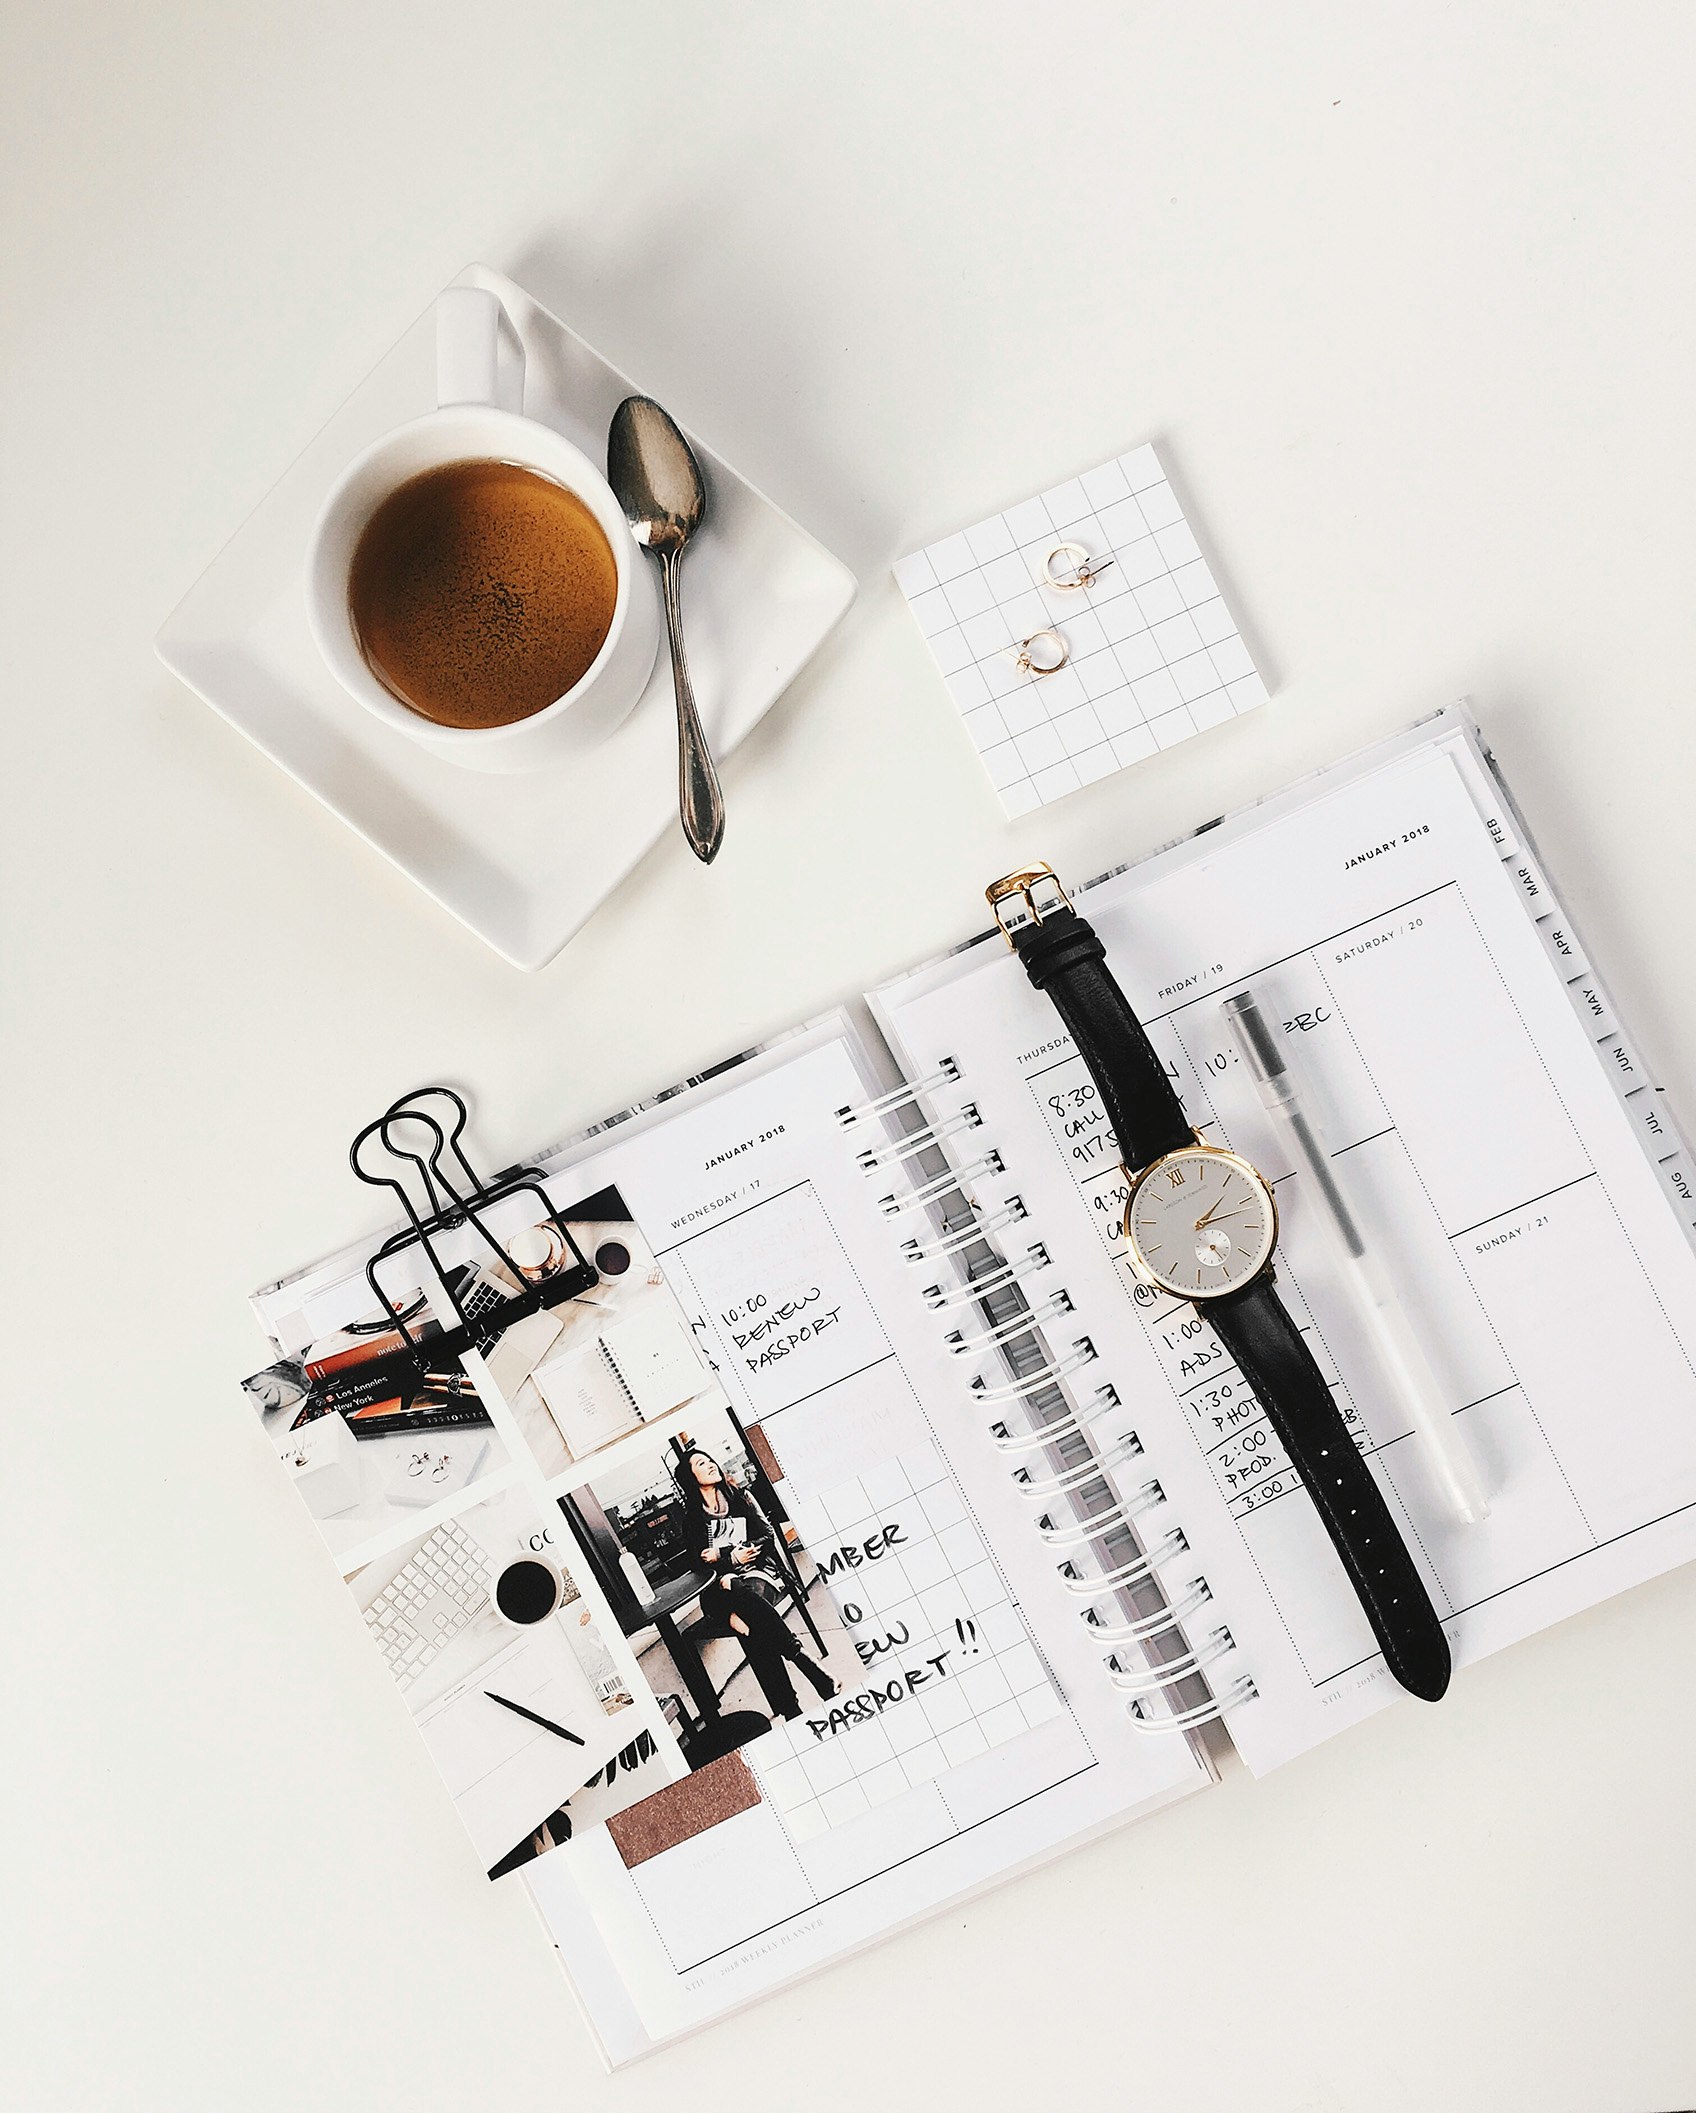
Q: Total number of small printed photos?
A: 4